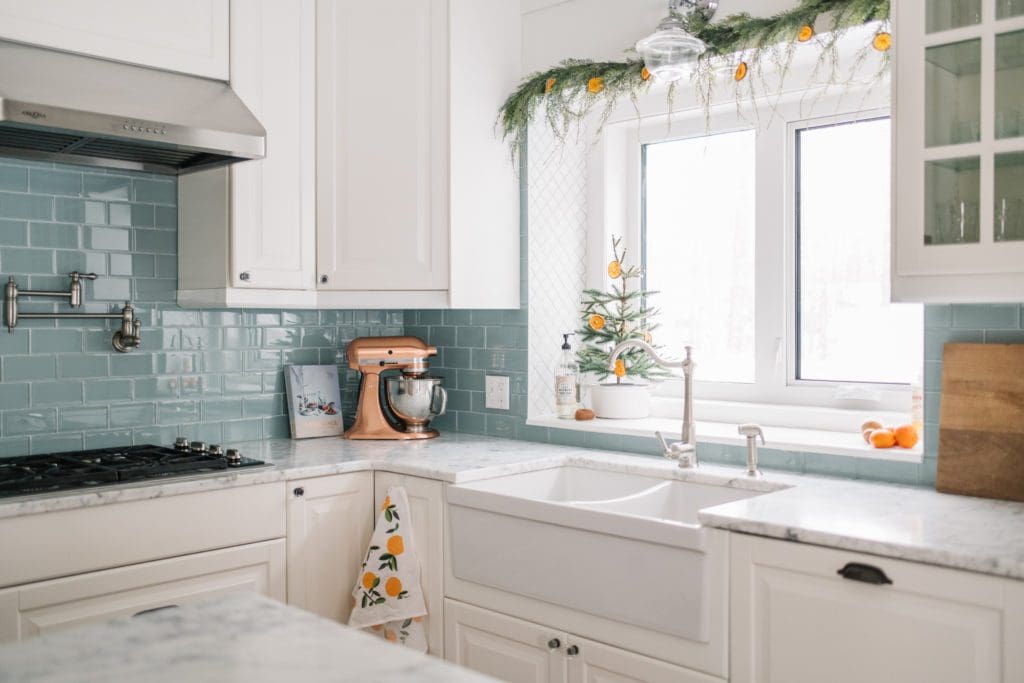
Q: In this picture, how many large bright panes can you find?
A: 2